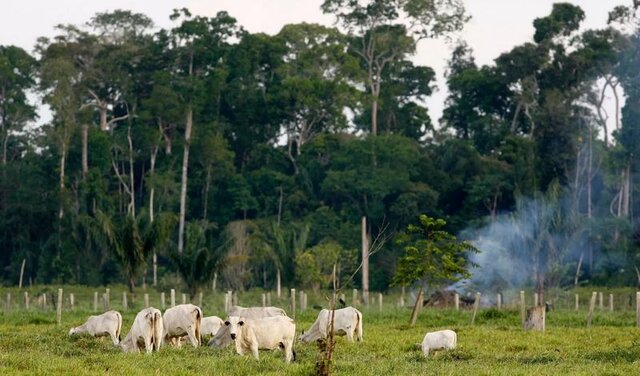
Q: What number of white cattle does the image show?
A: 8